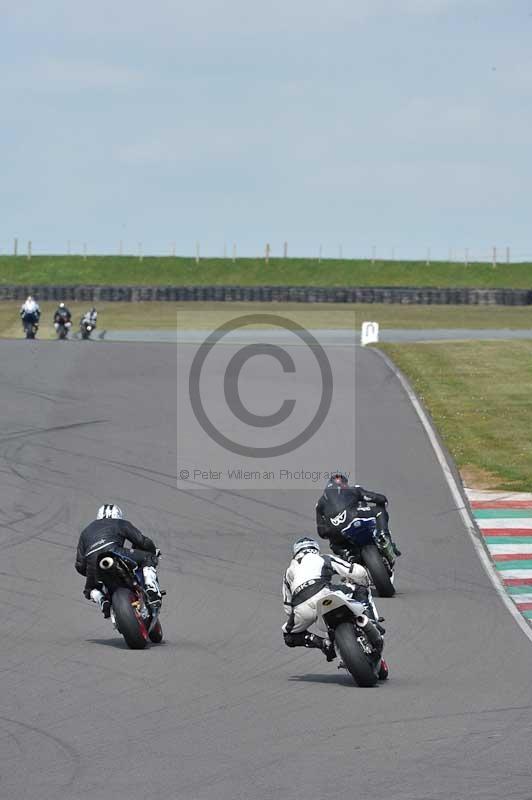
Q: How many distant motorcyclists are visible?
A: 3